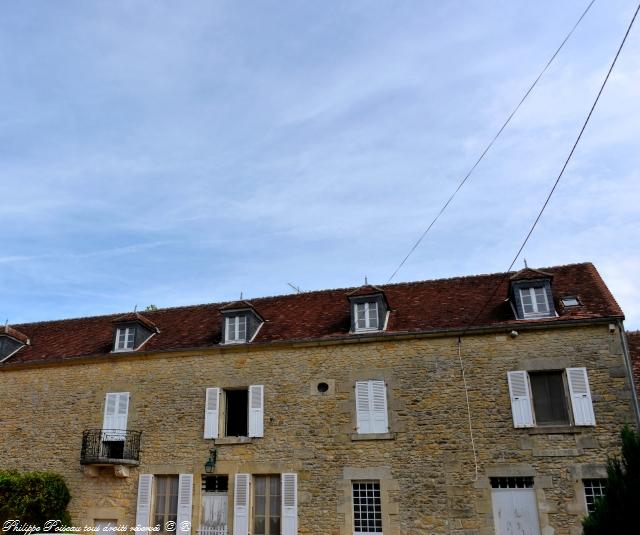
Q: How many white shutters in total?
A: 12